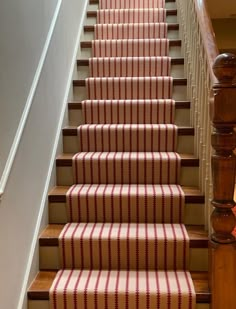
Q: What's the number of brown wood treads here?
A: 12